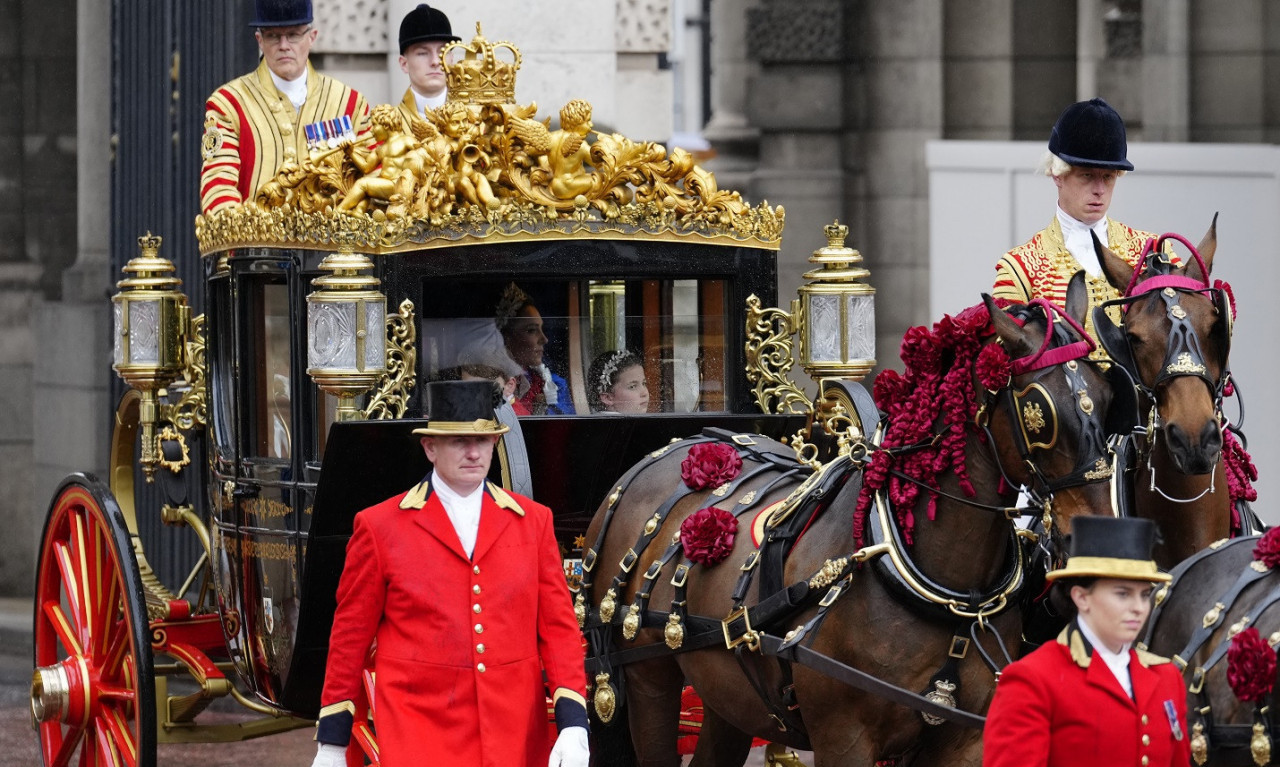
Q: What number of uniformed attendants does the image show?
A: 5